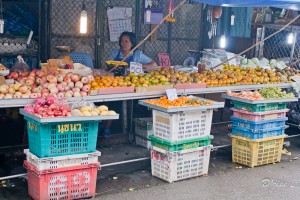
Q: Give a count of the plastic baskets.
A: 11